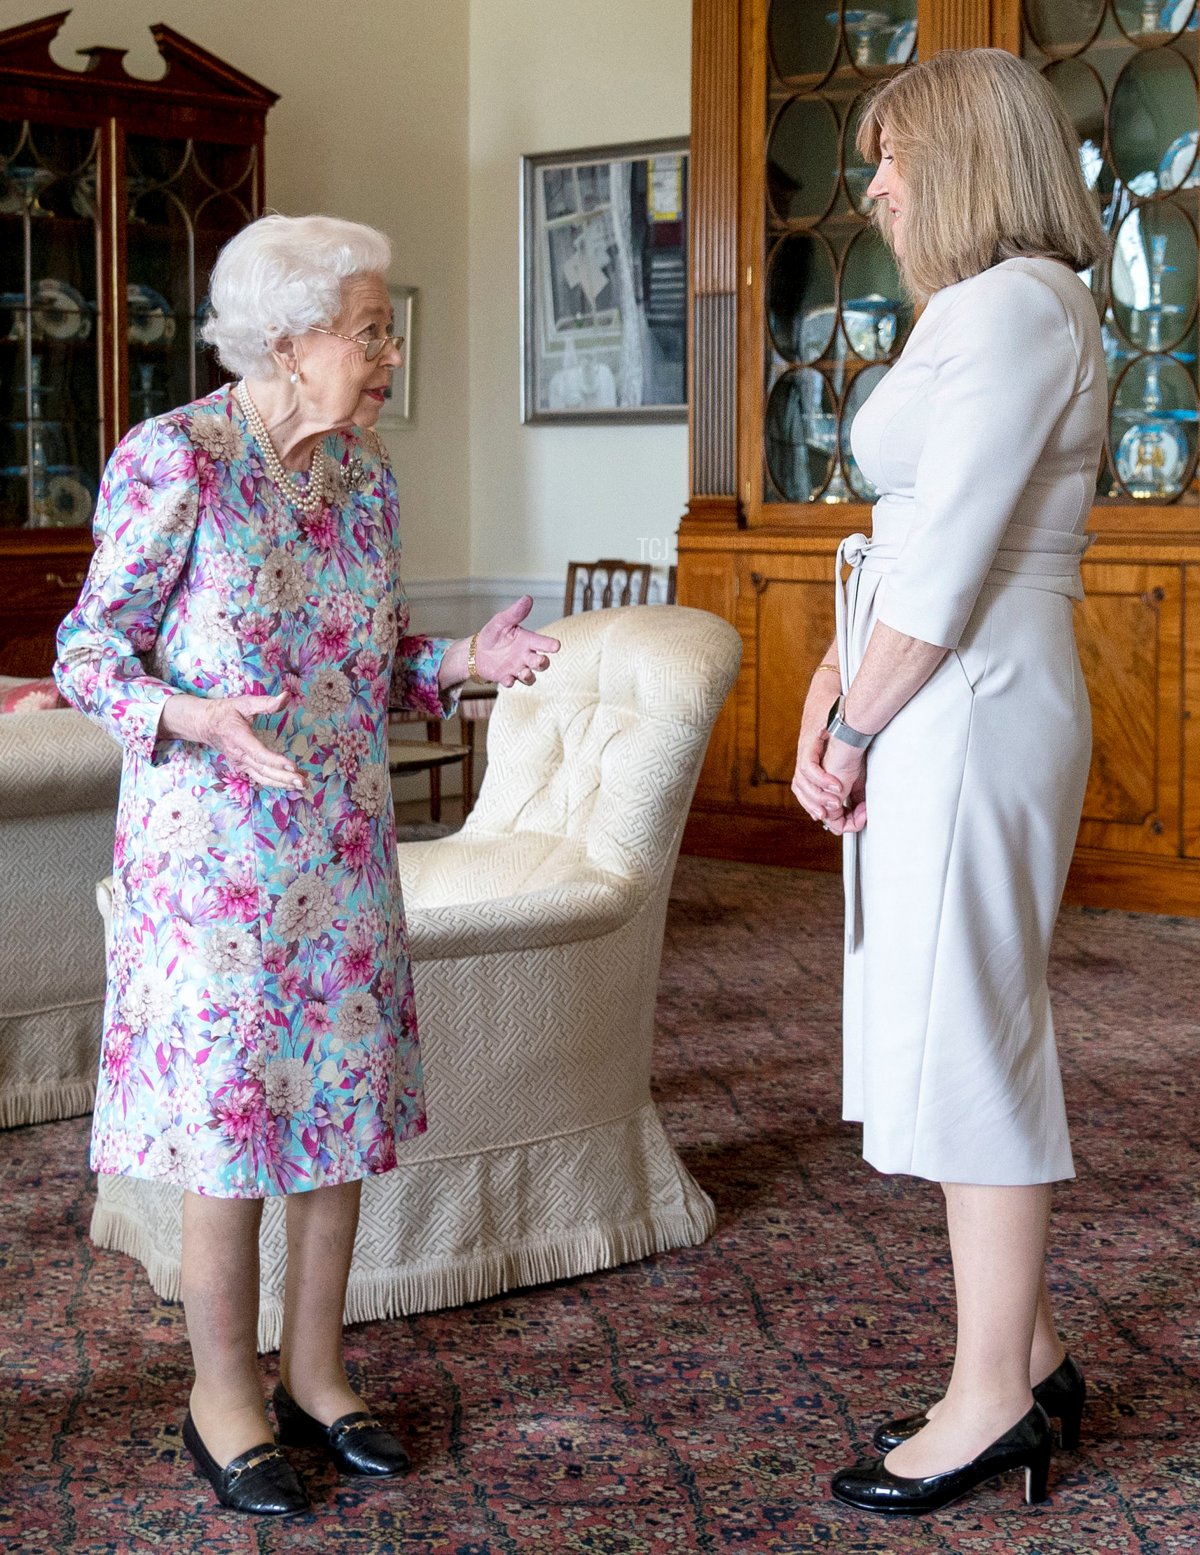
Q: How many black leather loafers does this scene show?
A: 2